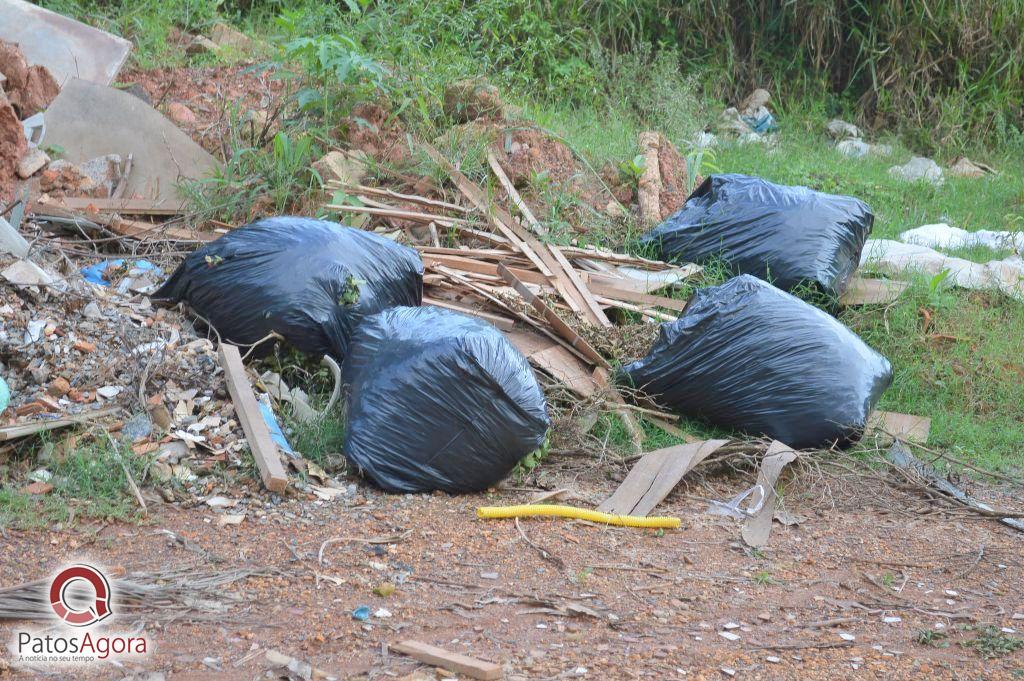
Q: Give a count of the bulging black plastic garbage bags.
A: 4